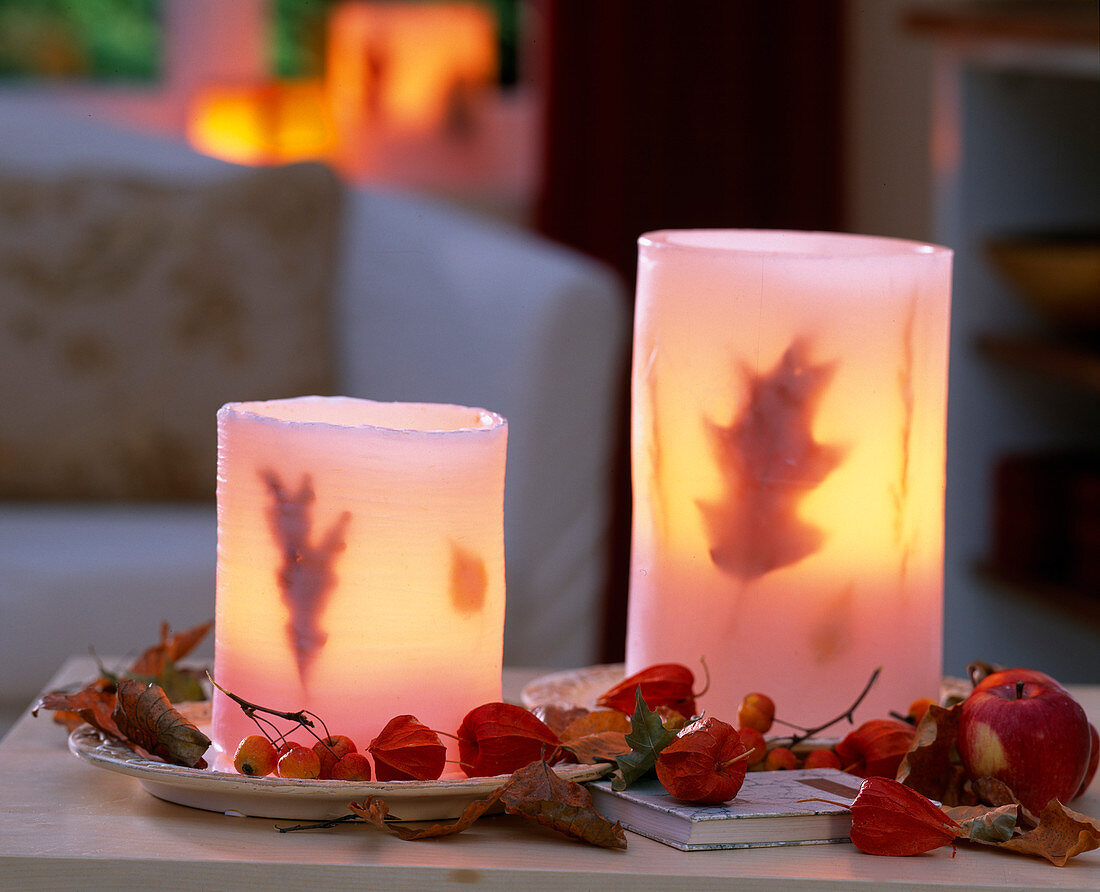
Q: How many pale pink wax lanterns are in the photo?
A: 2